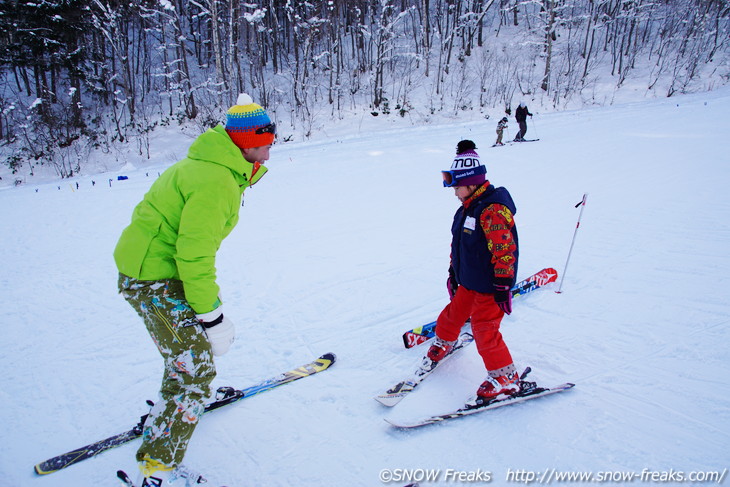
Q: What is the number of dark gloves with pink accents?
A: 2